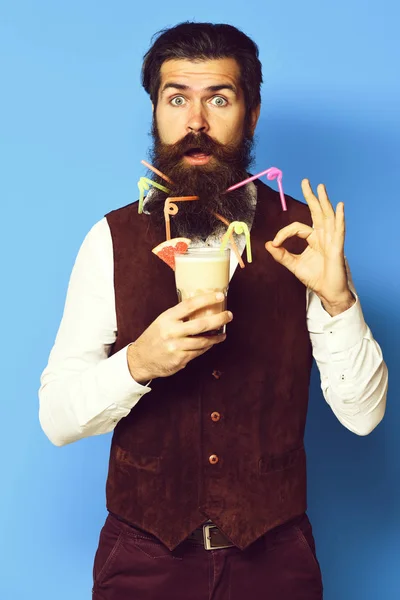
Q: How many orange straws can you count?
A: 3